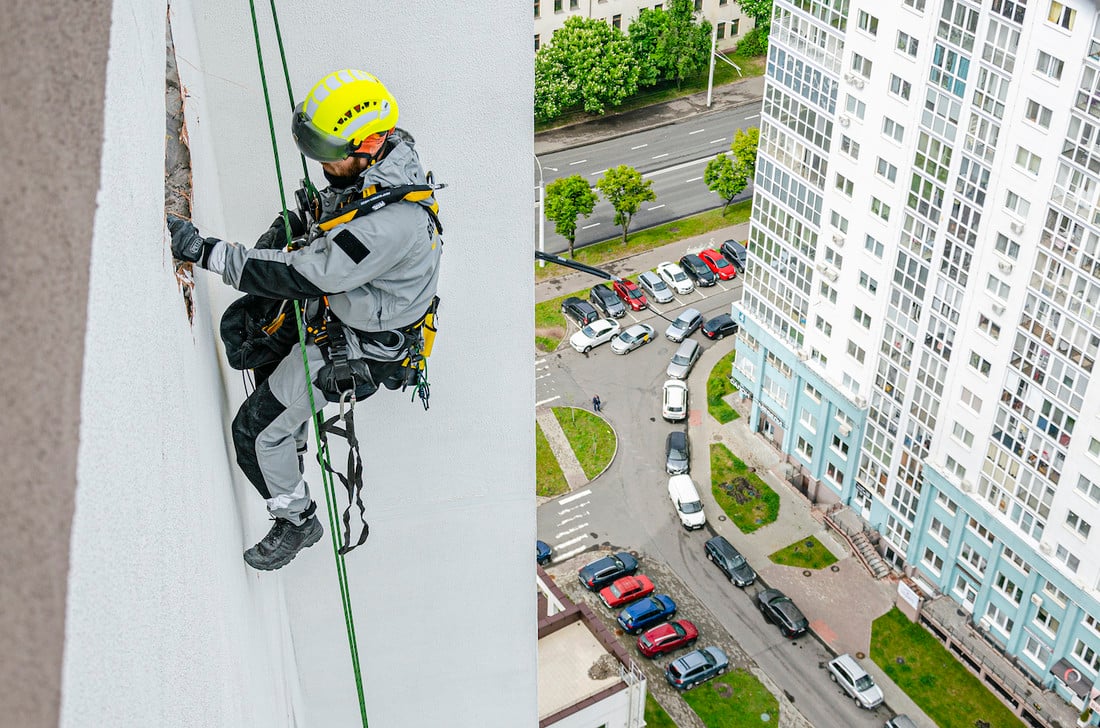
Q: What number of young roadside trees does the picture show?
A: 4